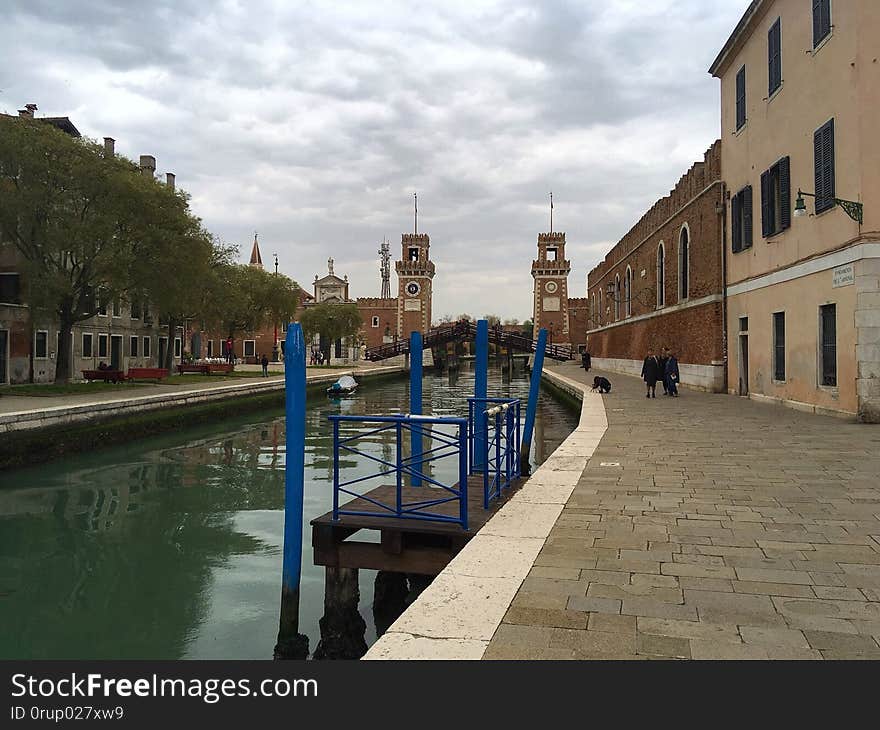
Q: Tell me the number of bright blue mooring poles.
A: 4